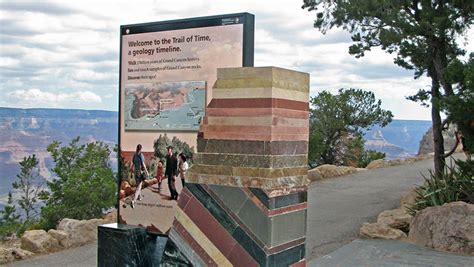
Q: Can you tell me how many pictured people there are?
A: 4